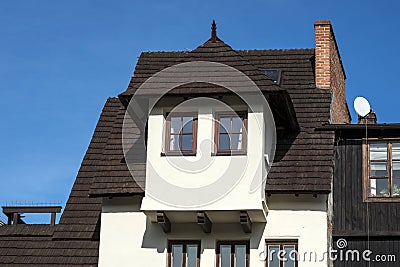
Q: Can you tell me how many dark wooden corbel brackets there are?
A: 3